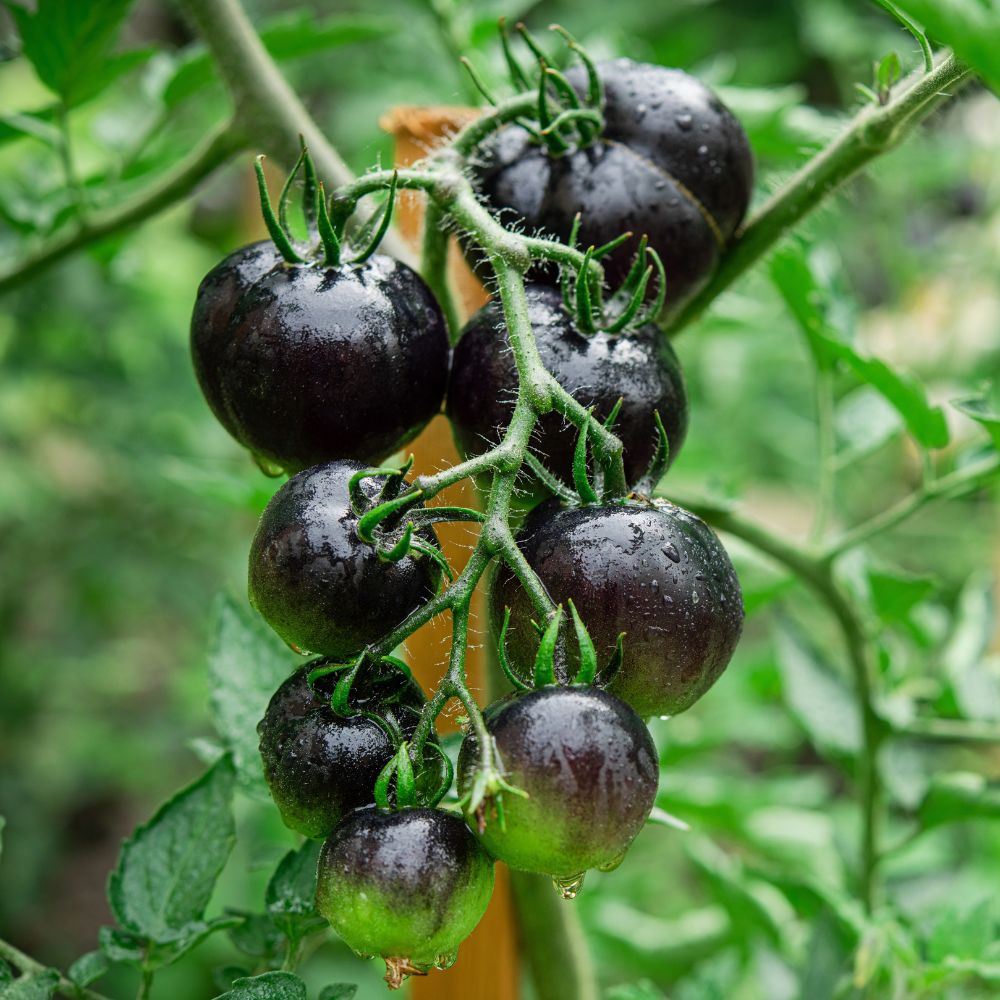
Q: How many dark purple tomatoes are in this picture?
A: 8